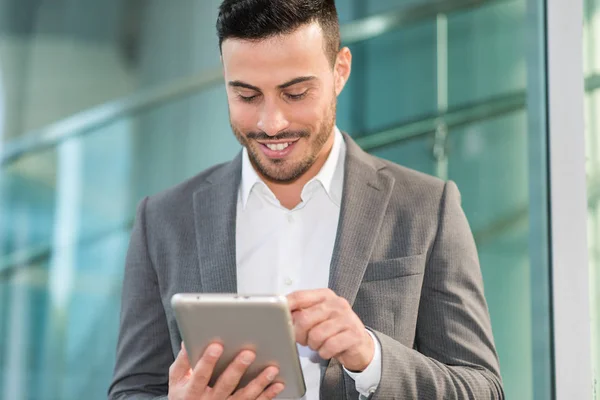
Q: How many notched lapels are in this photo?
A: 2